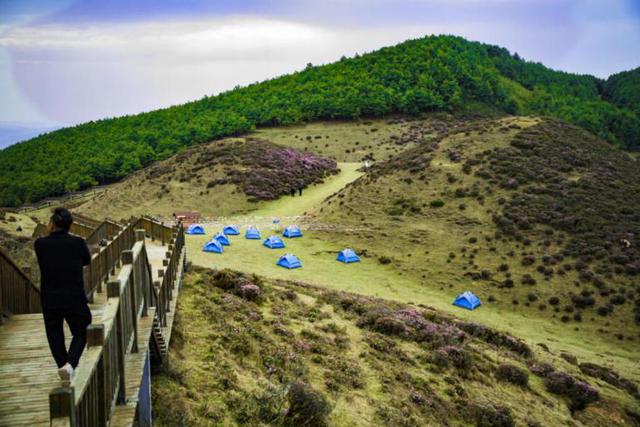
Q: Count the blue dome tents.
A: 10